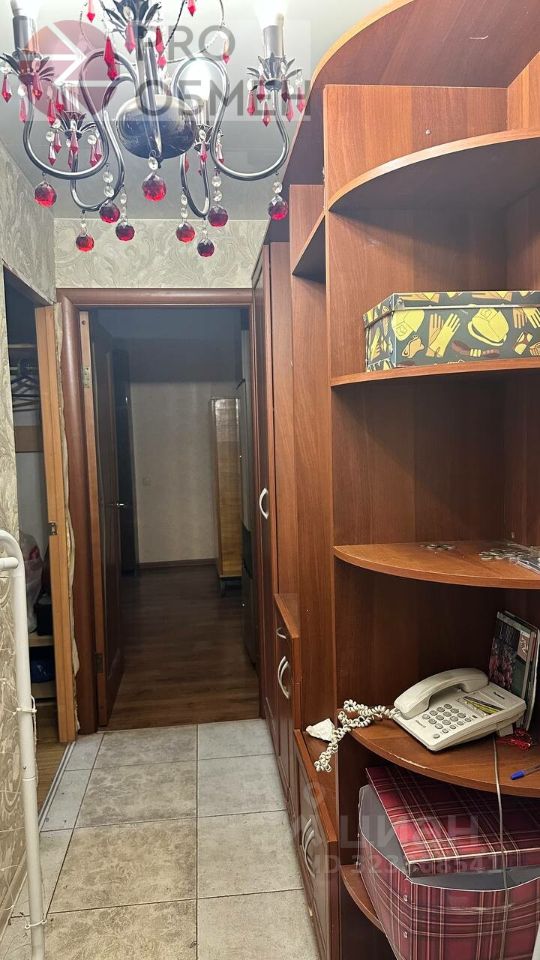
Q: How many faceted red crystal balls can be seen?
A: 9